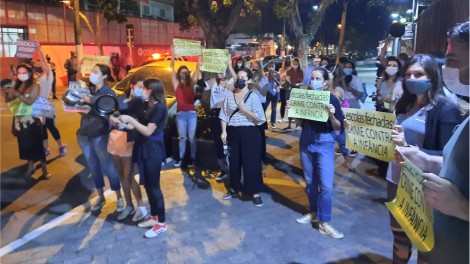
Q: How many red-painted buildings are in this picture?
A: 1